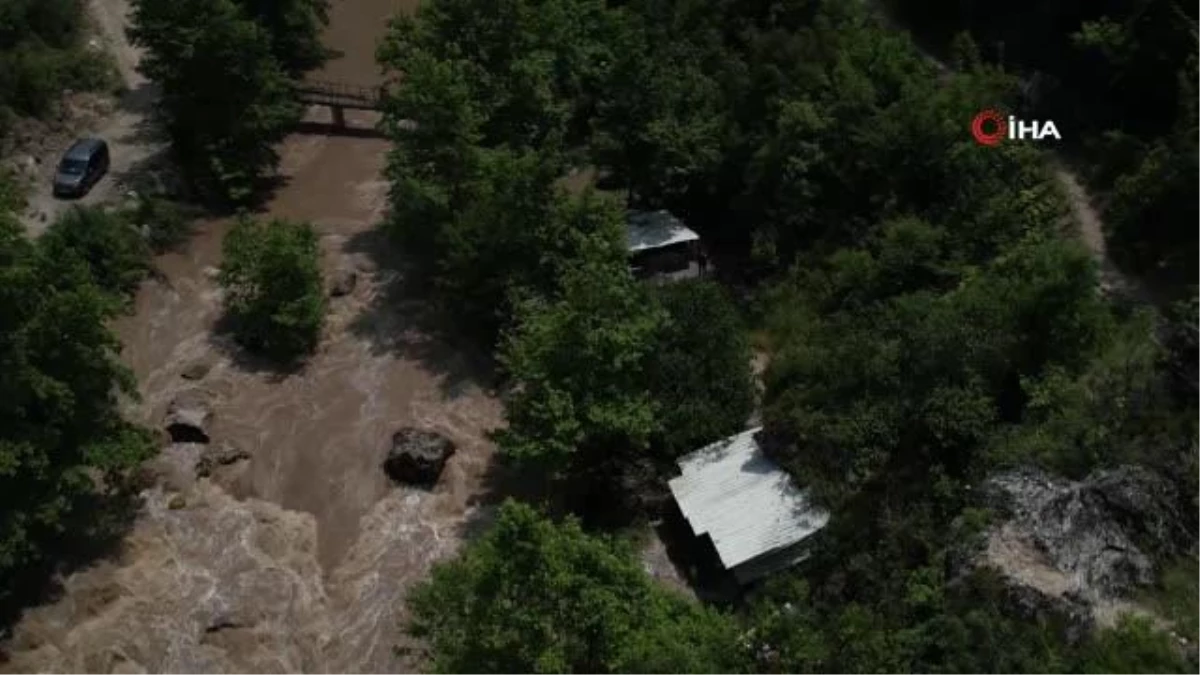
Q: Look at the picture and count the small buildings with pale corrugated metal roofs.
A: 2